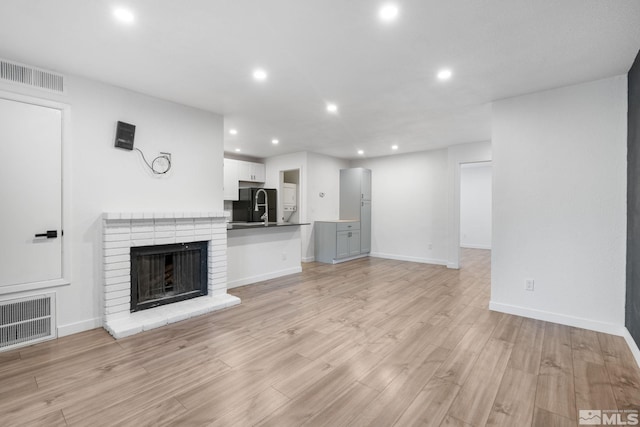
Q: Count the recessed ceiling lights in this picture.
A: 10